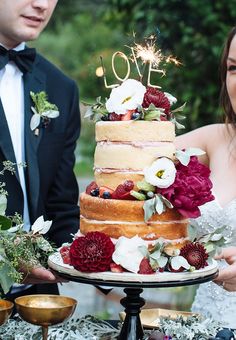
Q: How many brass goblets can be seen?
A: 2